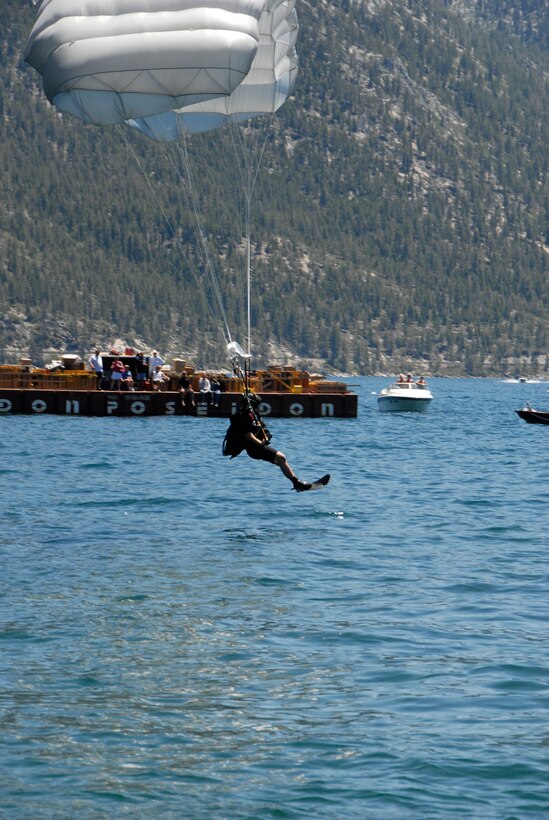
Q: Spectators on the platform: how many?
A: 9